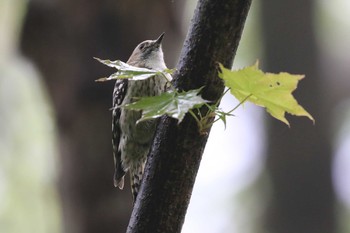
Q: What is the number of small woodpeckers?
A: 1